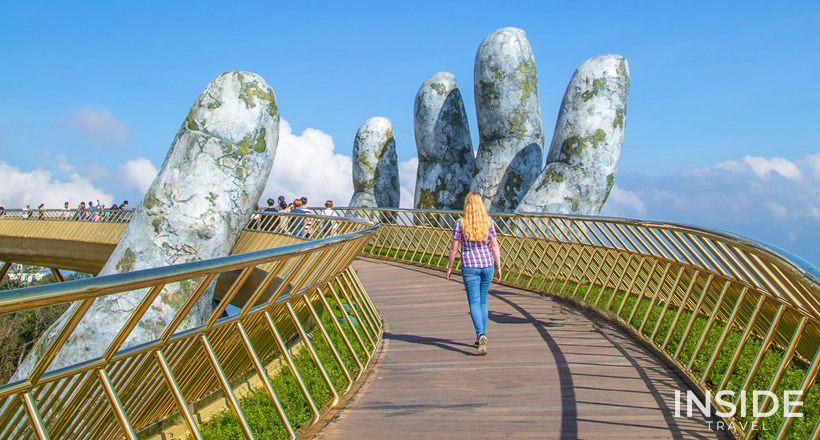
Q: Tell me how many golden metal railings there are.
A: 2